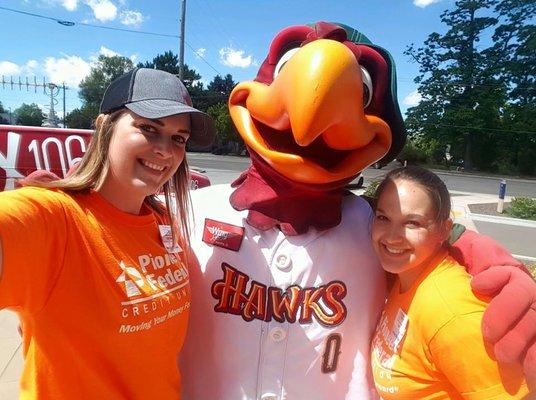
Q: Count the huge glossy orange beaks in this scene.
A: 1